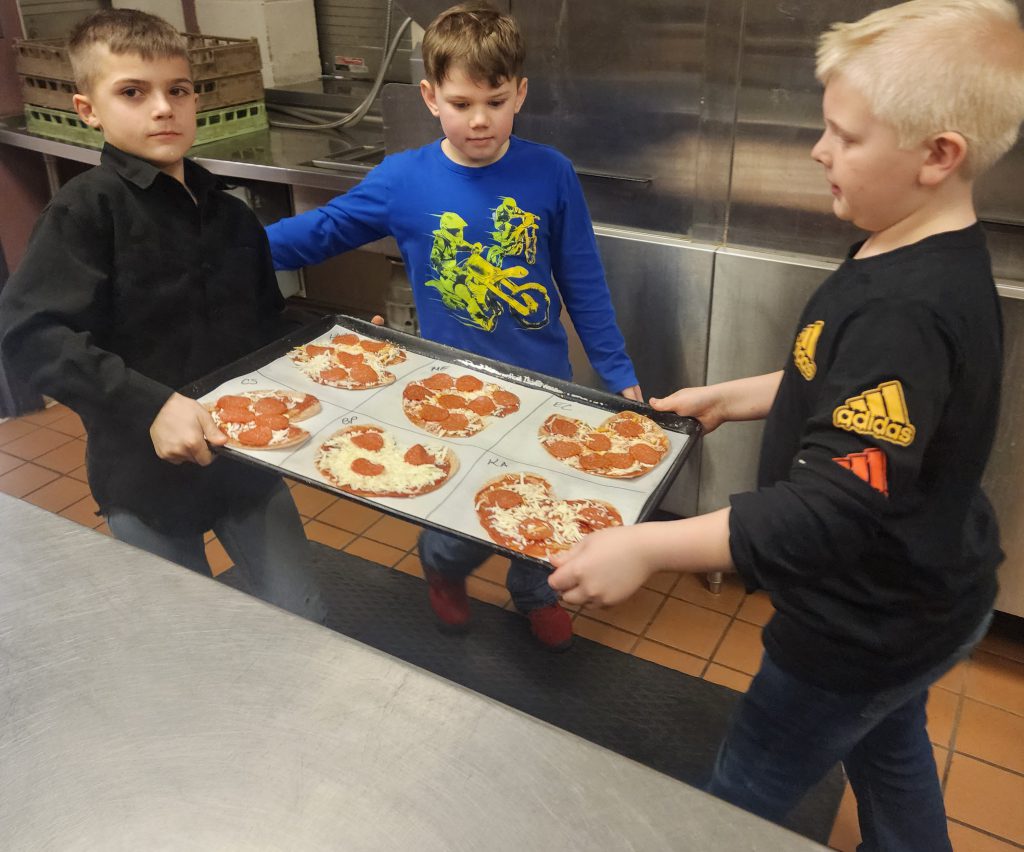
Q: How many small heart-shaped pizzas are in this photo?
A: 6